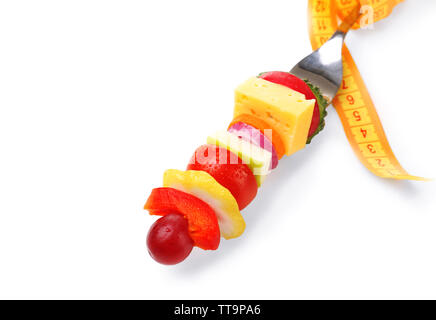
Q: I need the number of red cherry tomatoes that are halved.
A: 1